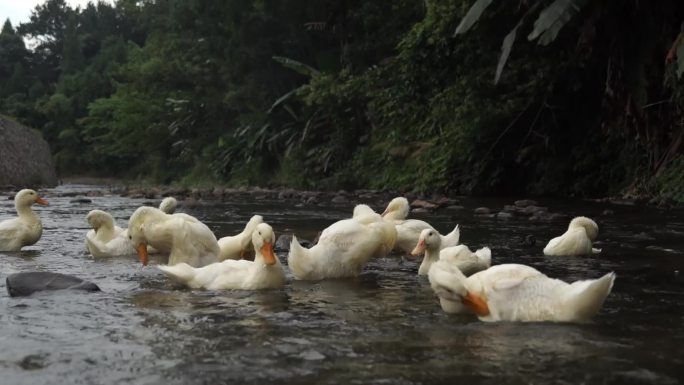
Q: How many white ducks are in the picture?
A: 11